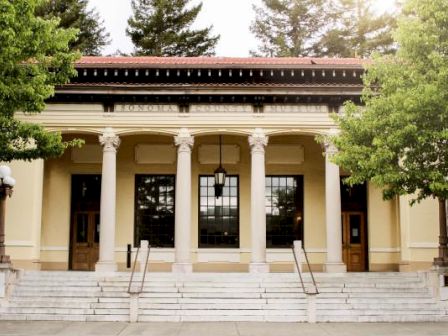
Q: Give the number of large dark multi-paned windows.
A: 3